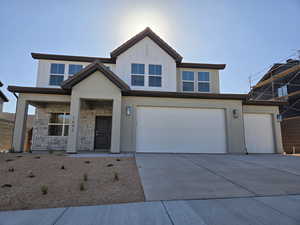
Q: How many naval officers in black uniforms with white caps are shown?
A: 0